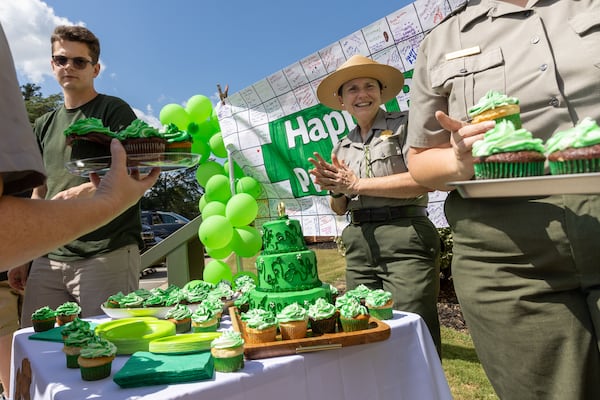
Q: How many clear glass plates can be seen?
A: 1